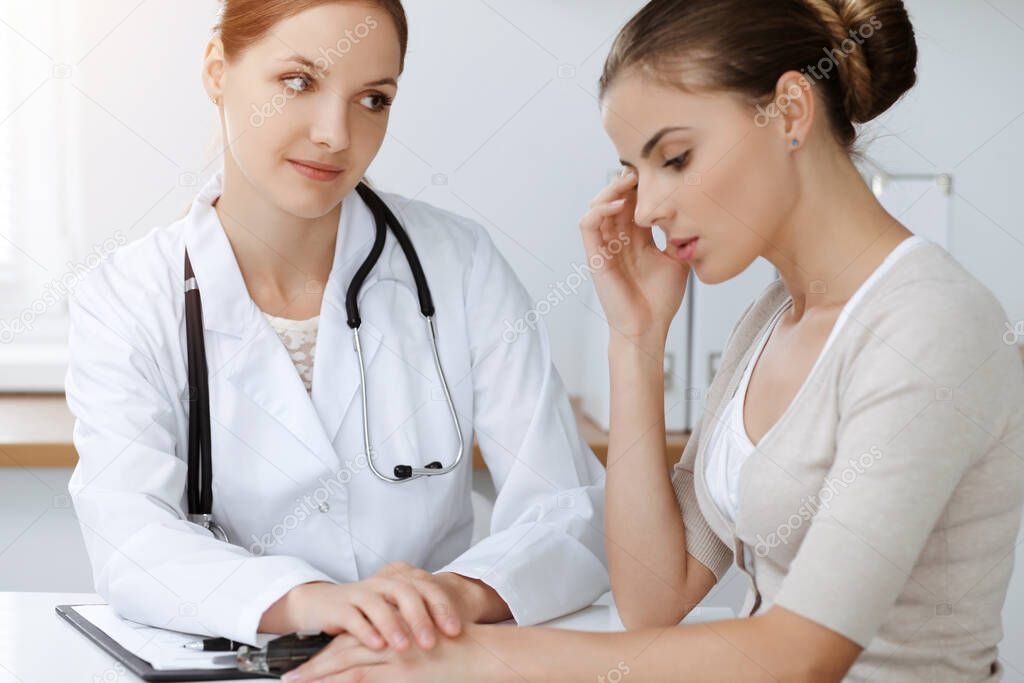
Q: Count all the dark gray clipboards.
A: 1